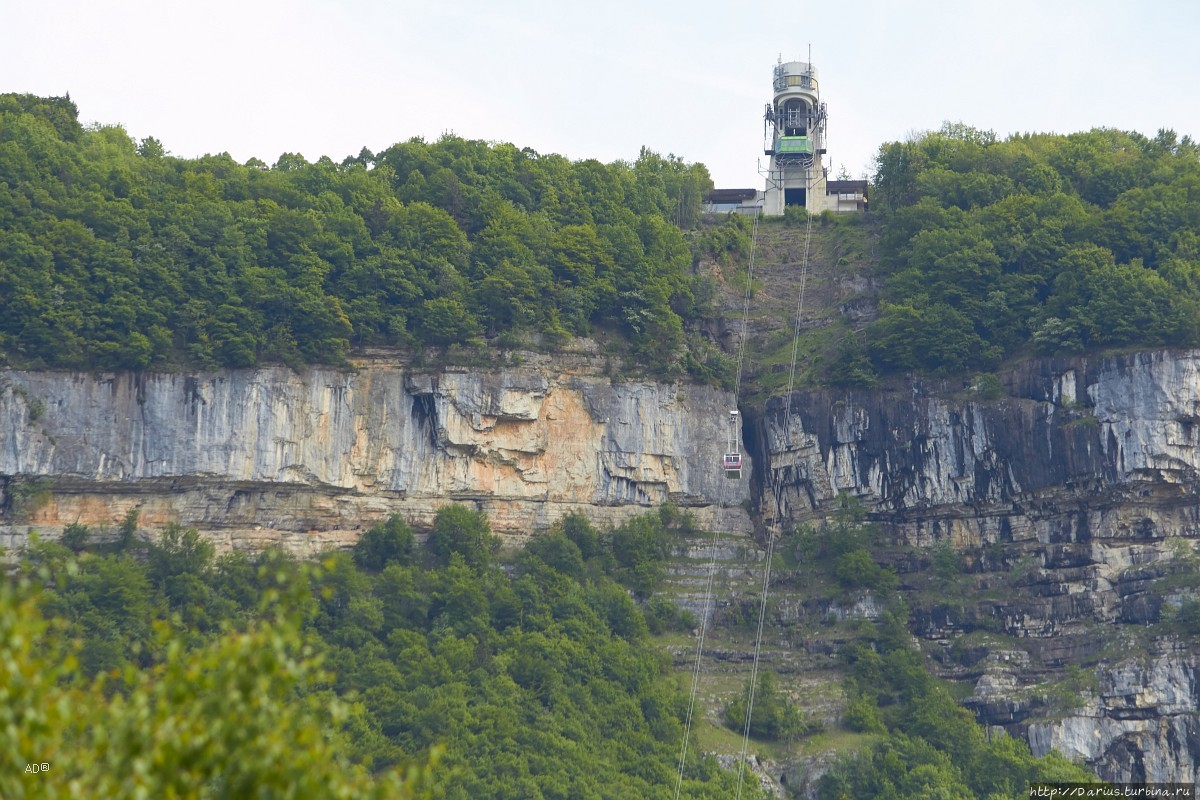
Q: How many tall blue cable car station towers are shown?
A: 0